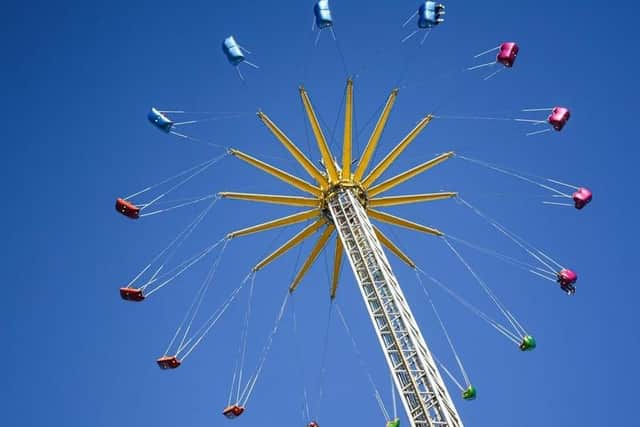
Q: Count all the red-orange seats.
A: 5